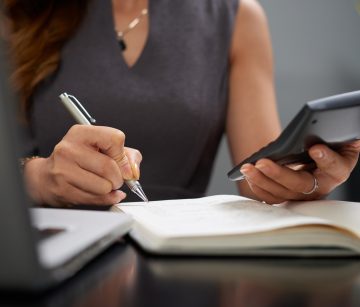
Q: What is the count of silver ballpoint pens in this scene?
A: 1